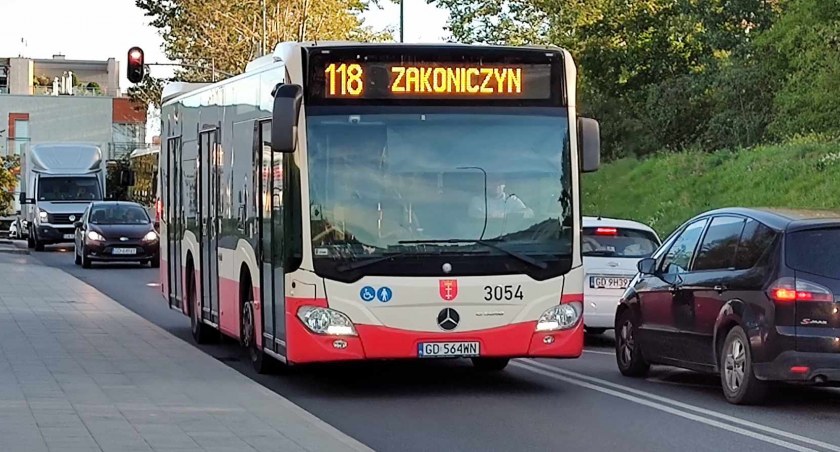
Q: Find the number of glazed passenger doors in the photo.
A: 3